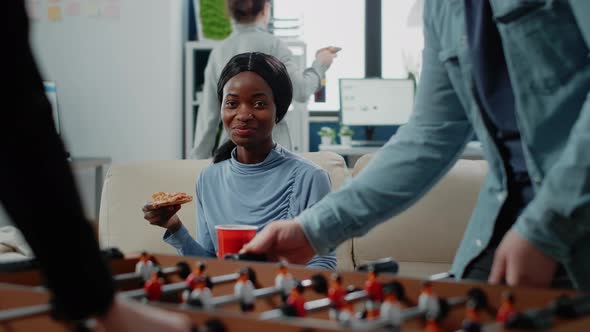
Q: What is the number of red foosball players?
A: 6